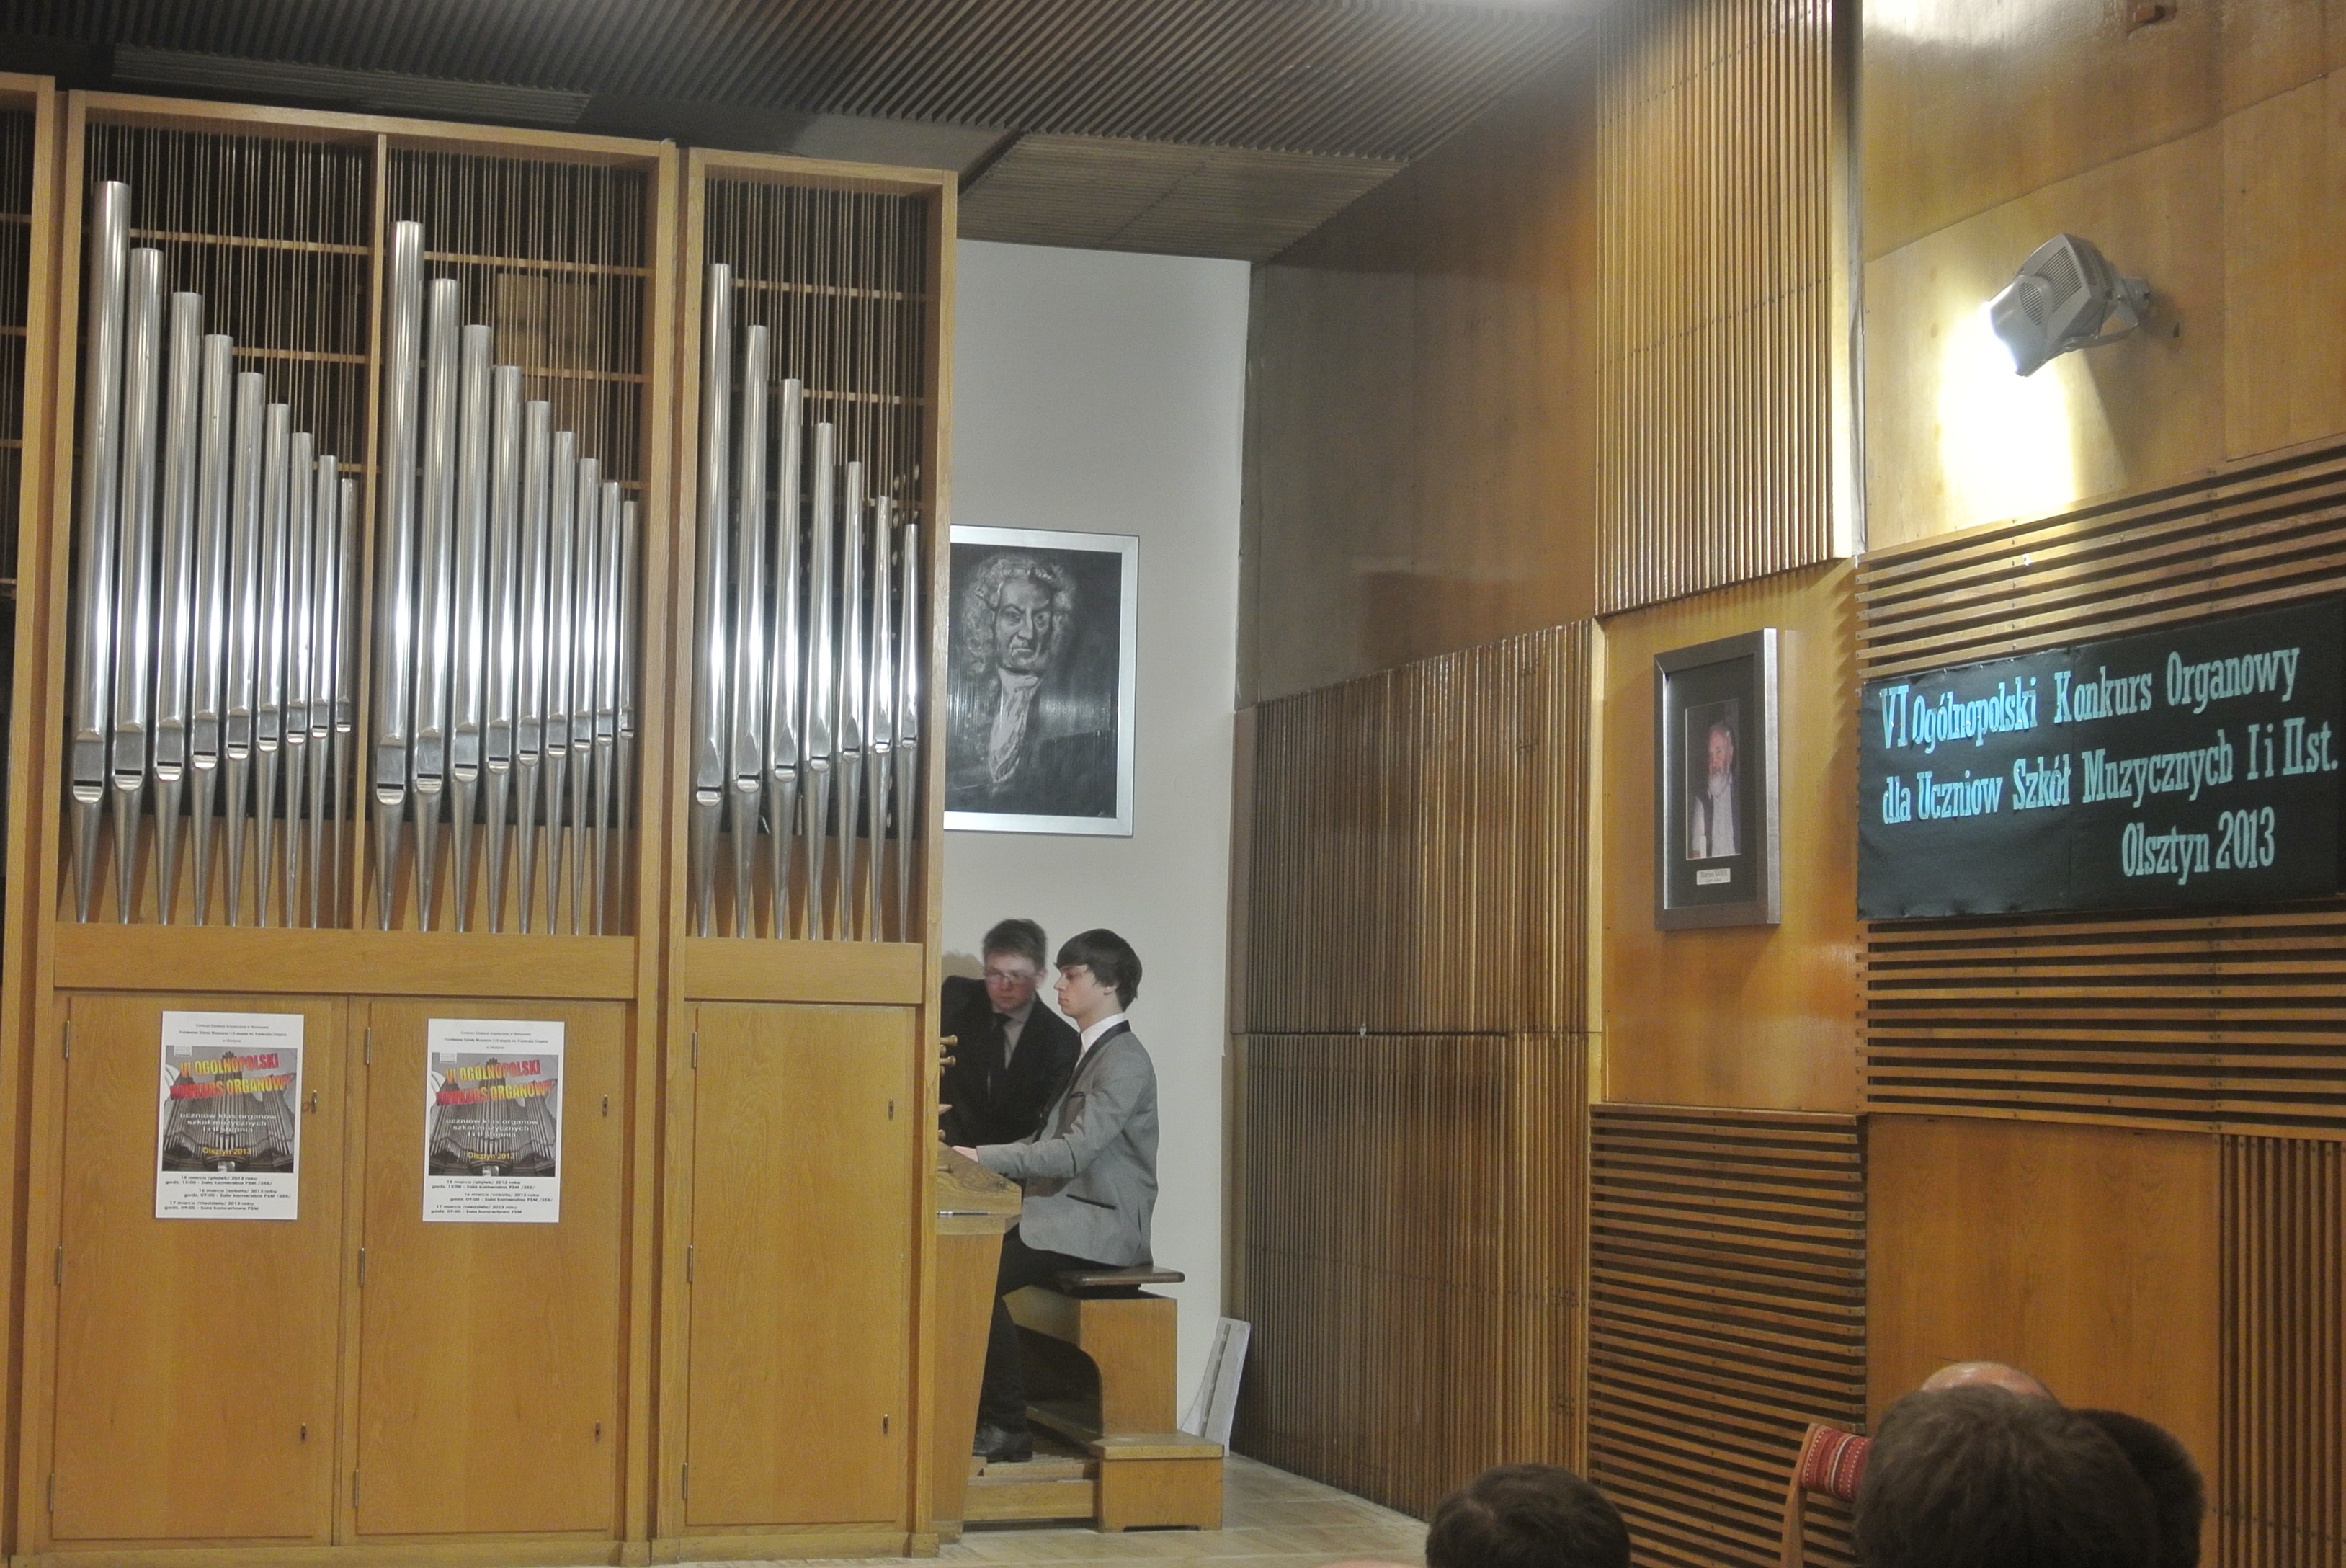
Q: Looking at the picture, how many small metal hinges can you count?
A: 9